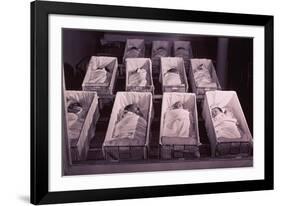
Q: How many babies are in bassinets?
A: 11